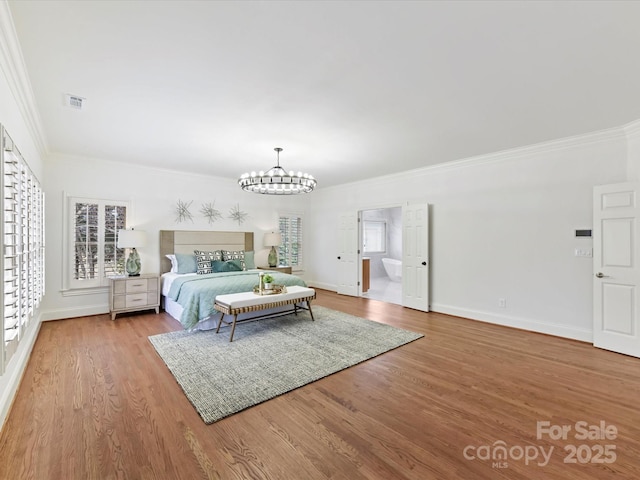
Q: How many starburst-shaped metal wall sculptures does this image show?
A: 3